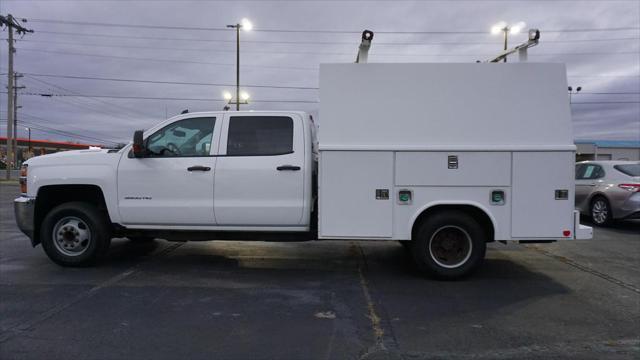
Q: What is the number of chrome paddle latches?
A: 3